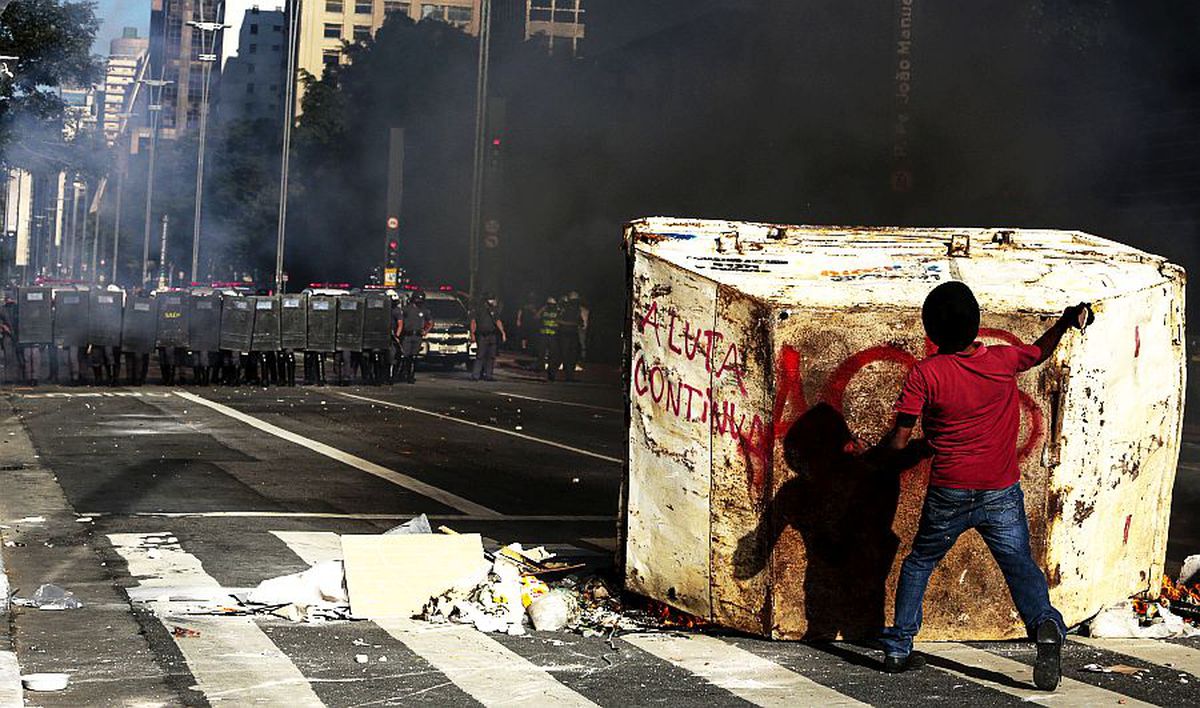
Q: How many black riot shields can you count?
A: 12